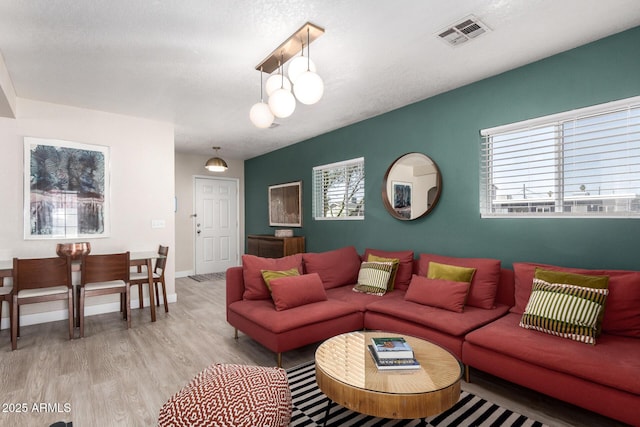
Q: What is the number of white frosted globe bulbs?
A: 5